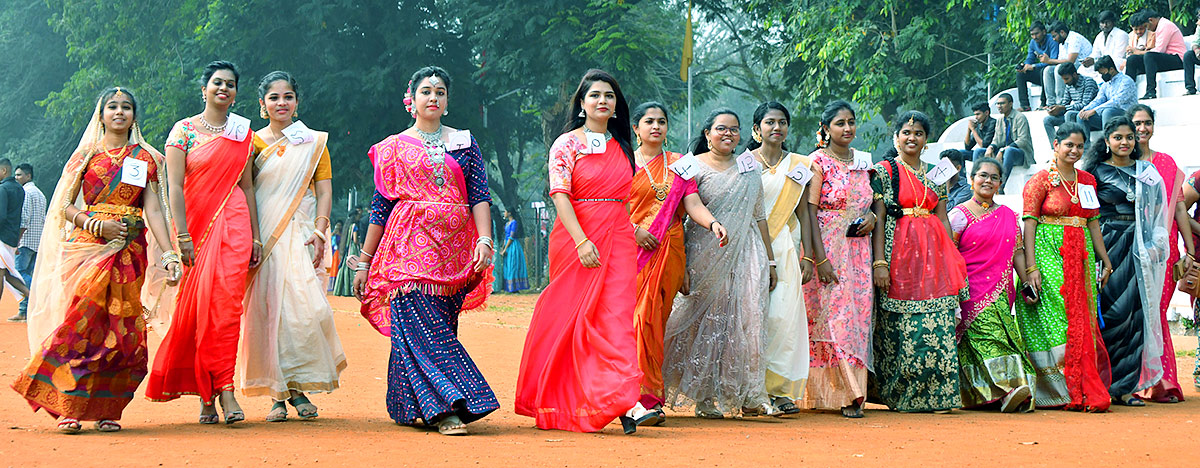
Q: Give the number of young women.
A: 14